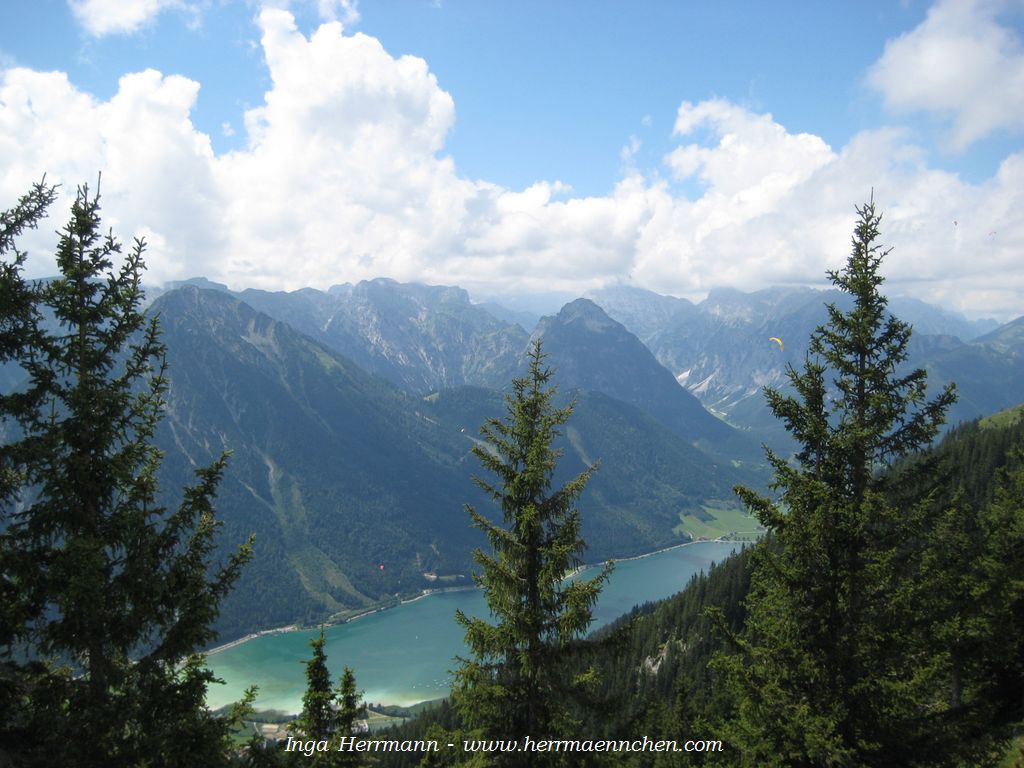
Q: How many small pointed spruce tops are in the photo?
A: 2